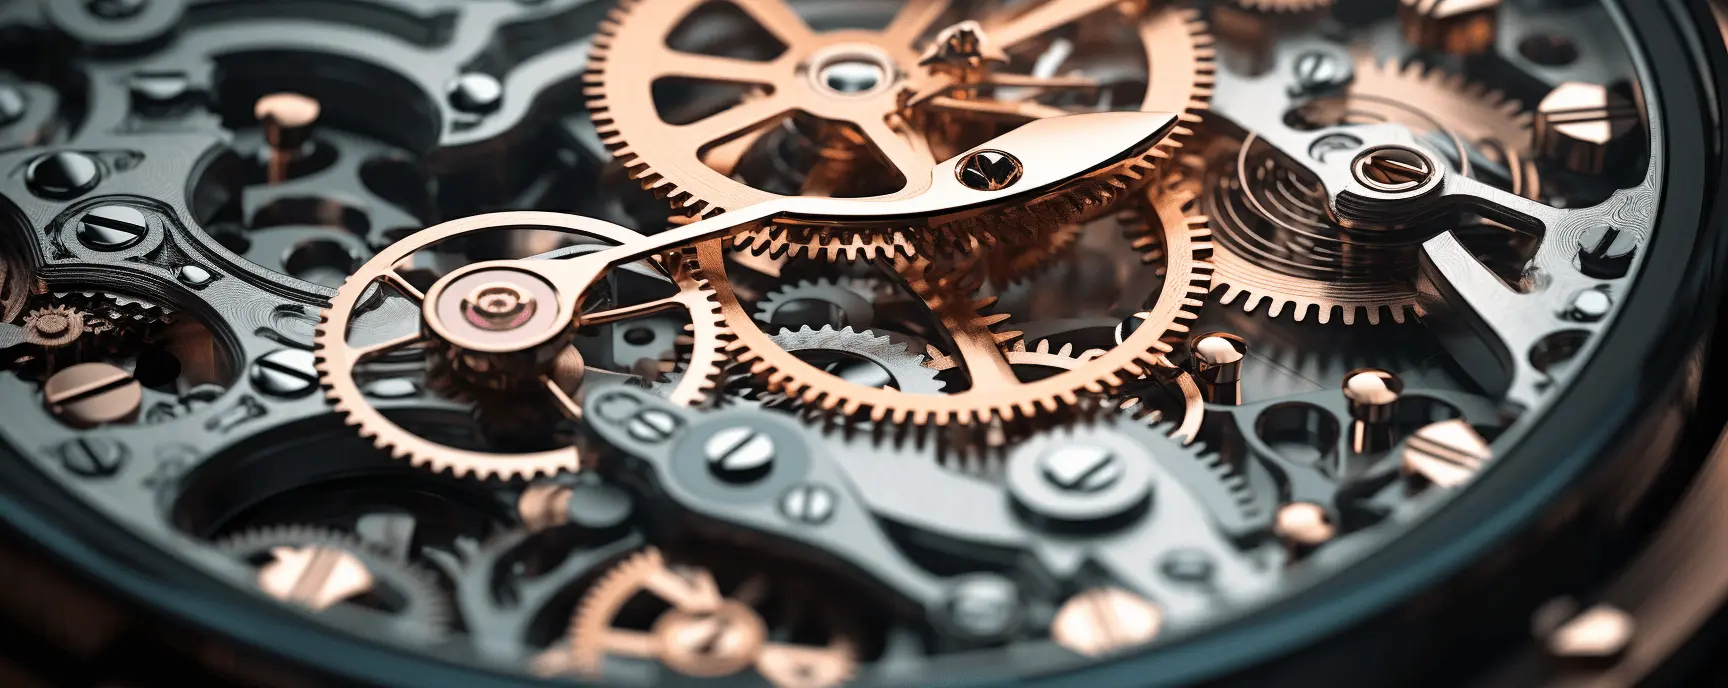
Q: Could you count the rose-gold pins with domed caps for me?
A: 4